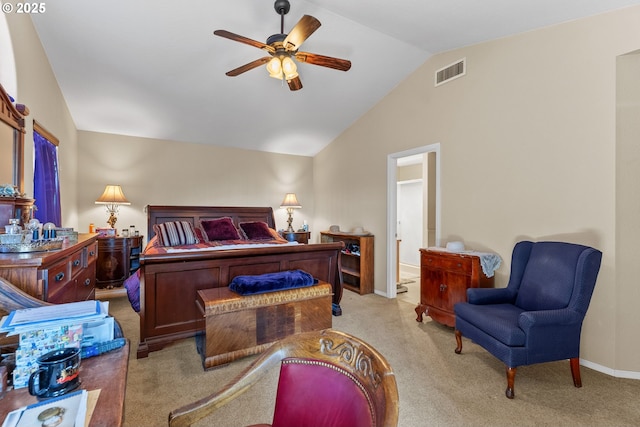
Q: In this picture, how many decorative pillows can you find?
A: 3